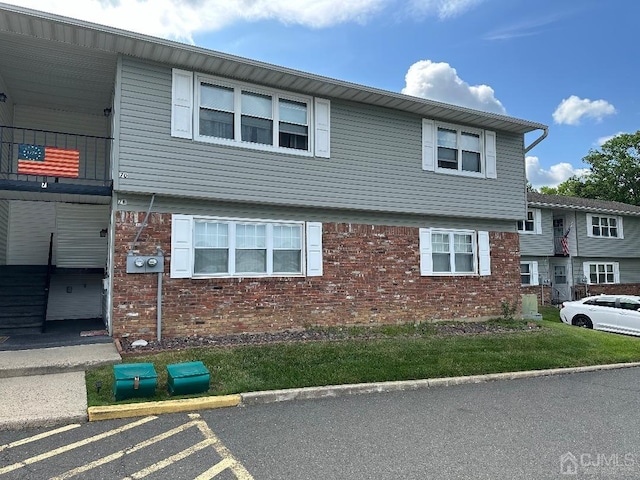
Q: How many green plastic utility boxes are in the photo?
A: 2